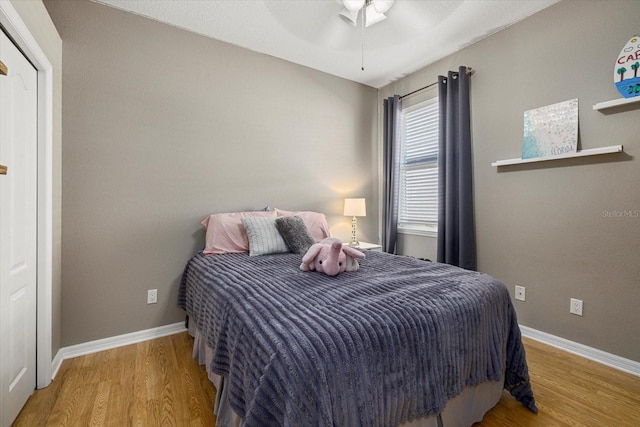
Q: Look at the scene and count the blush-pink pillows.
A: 2